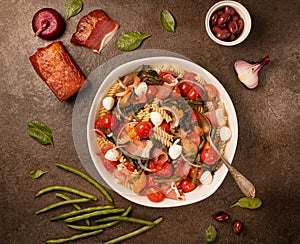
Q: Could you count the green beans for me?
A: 10